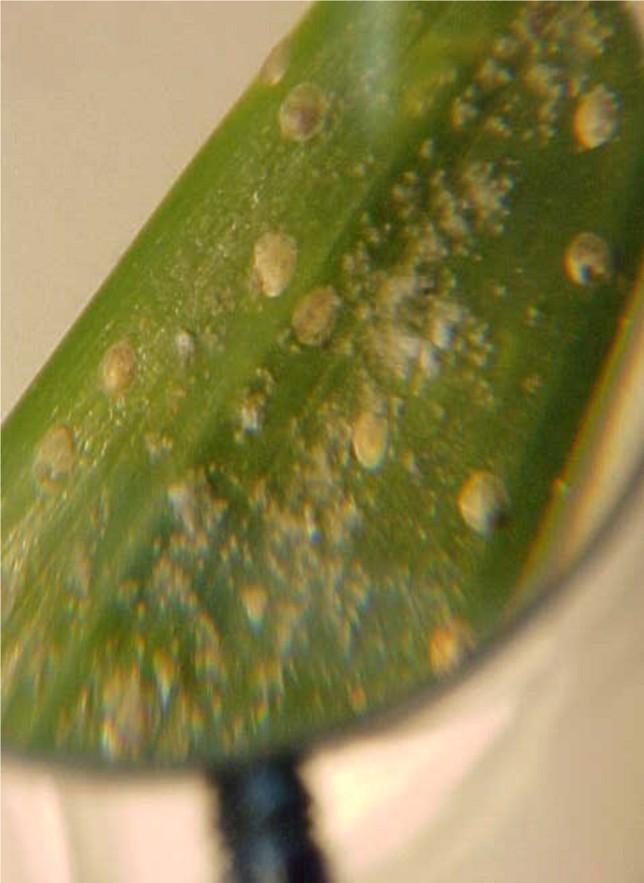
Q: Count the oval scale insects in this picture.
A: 11